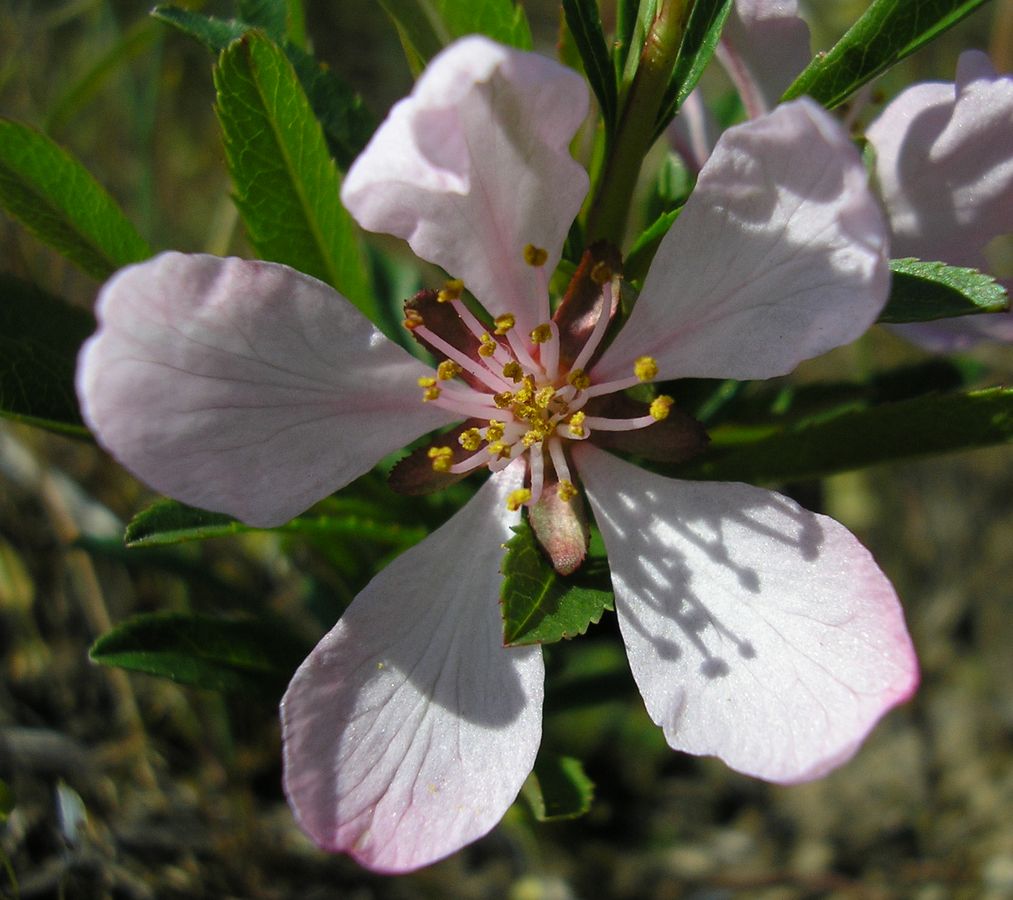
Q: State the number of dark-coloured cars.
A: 0